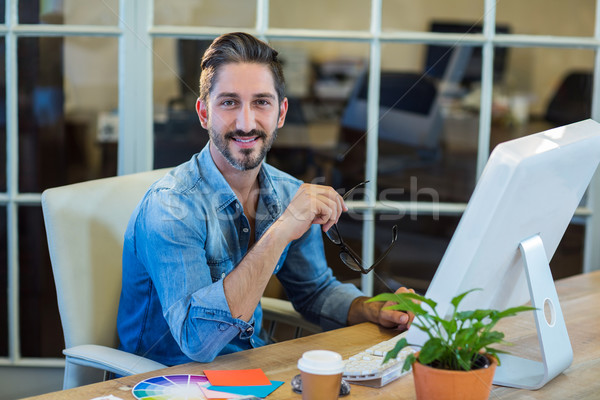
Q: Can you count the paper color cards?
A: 3